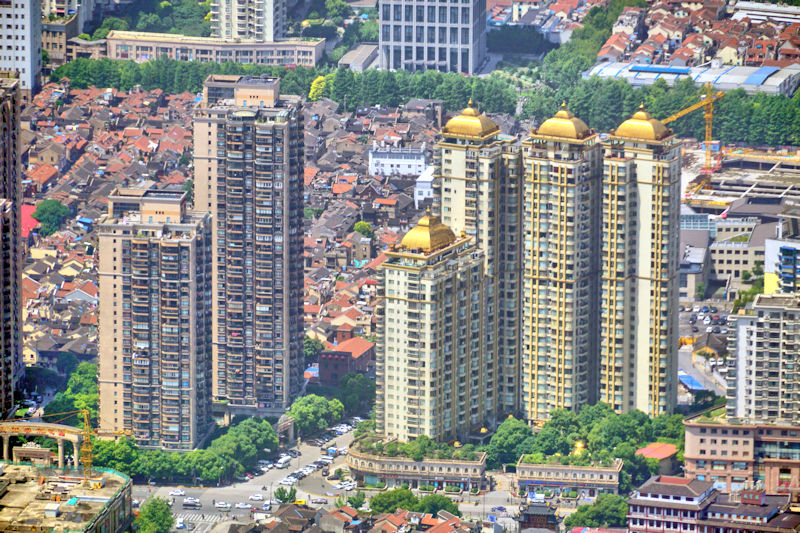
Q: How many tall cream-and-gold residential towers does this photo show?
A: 4